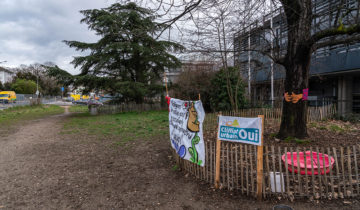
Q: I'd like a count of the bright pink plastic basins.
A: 1